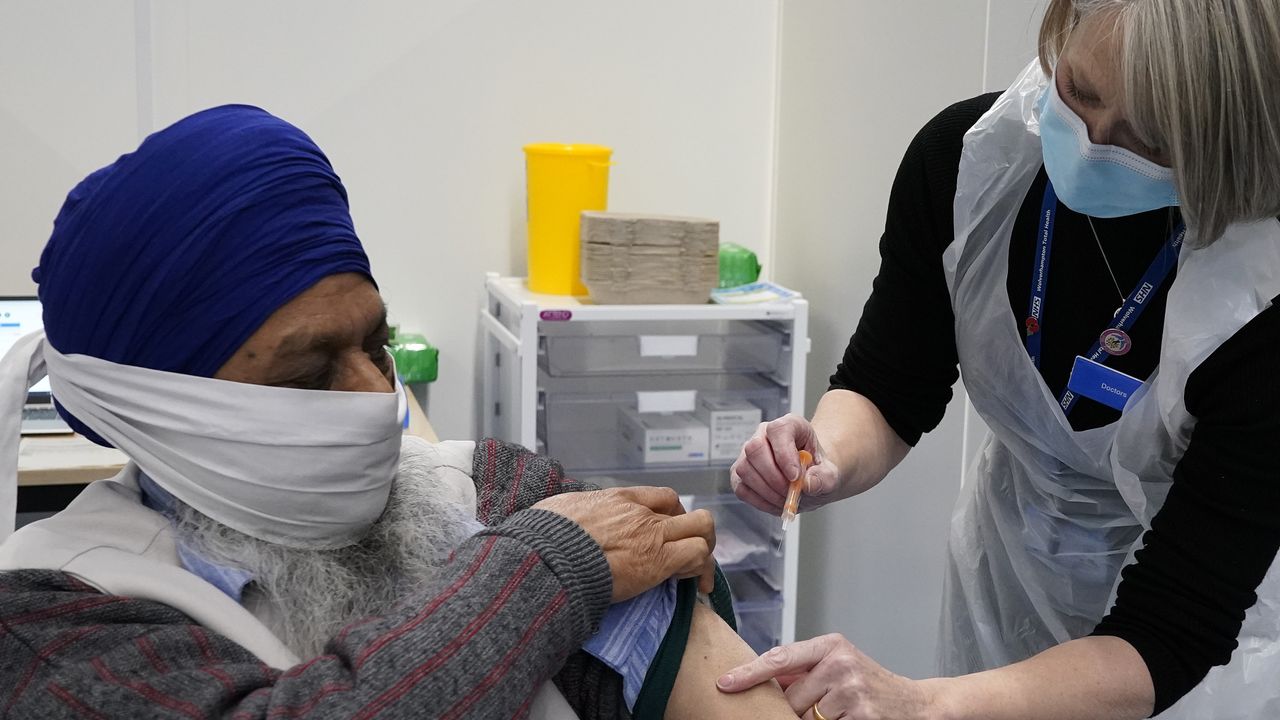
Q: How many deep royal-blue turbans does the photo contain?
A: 1